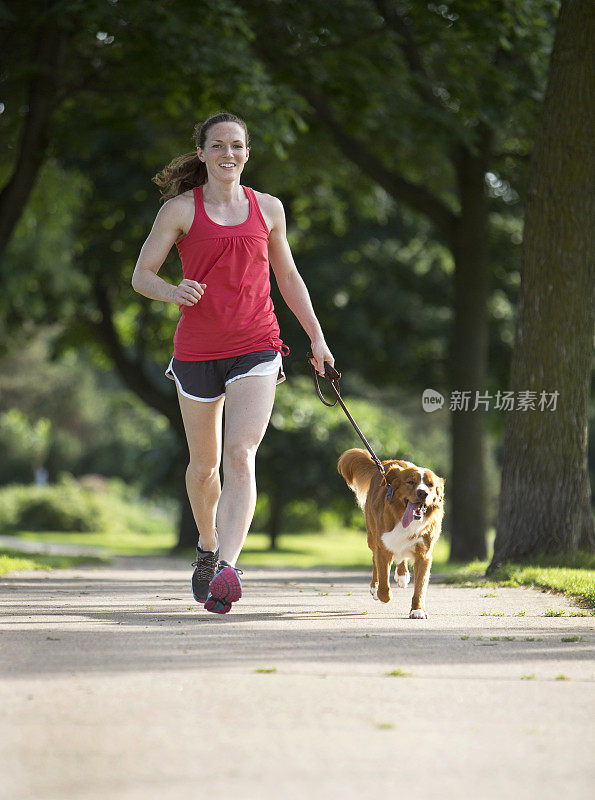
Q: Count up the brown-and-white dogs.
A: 1